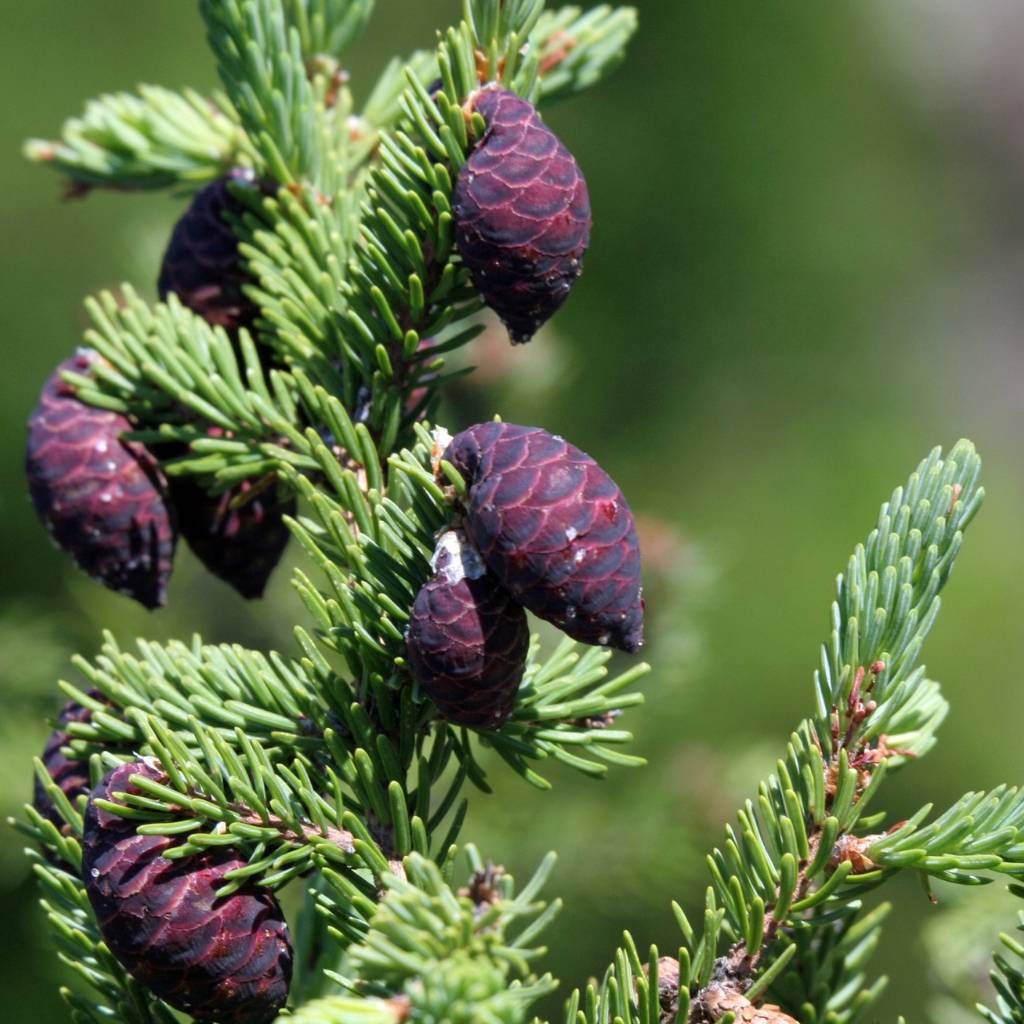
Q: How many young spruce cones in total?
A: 8